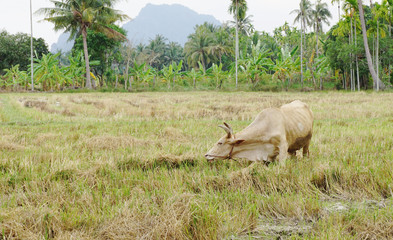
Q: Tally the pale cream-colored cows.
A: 1